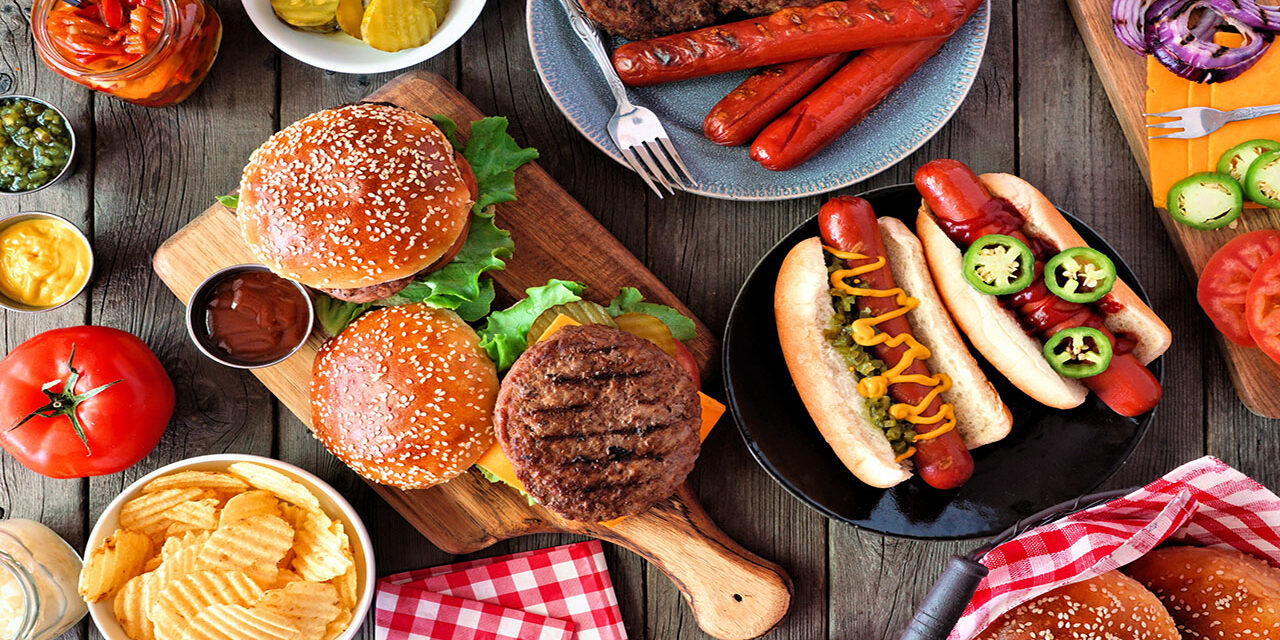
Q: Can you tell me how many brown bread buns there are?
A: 4